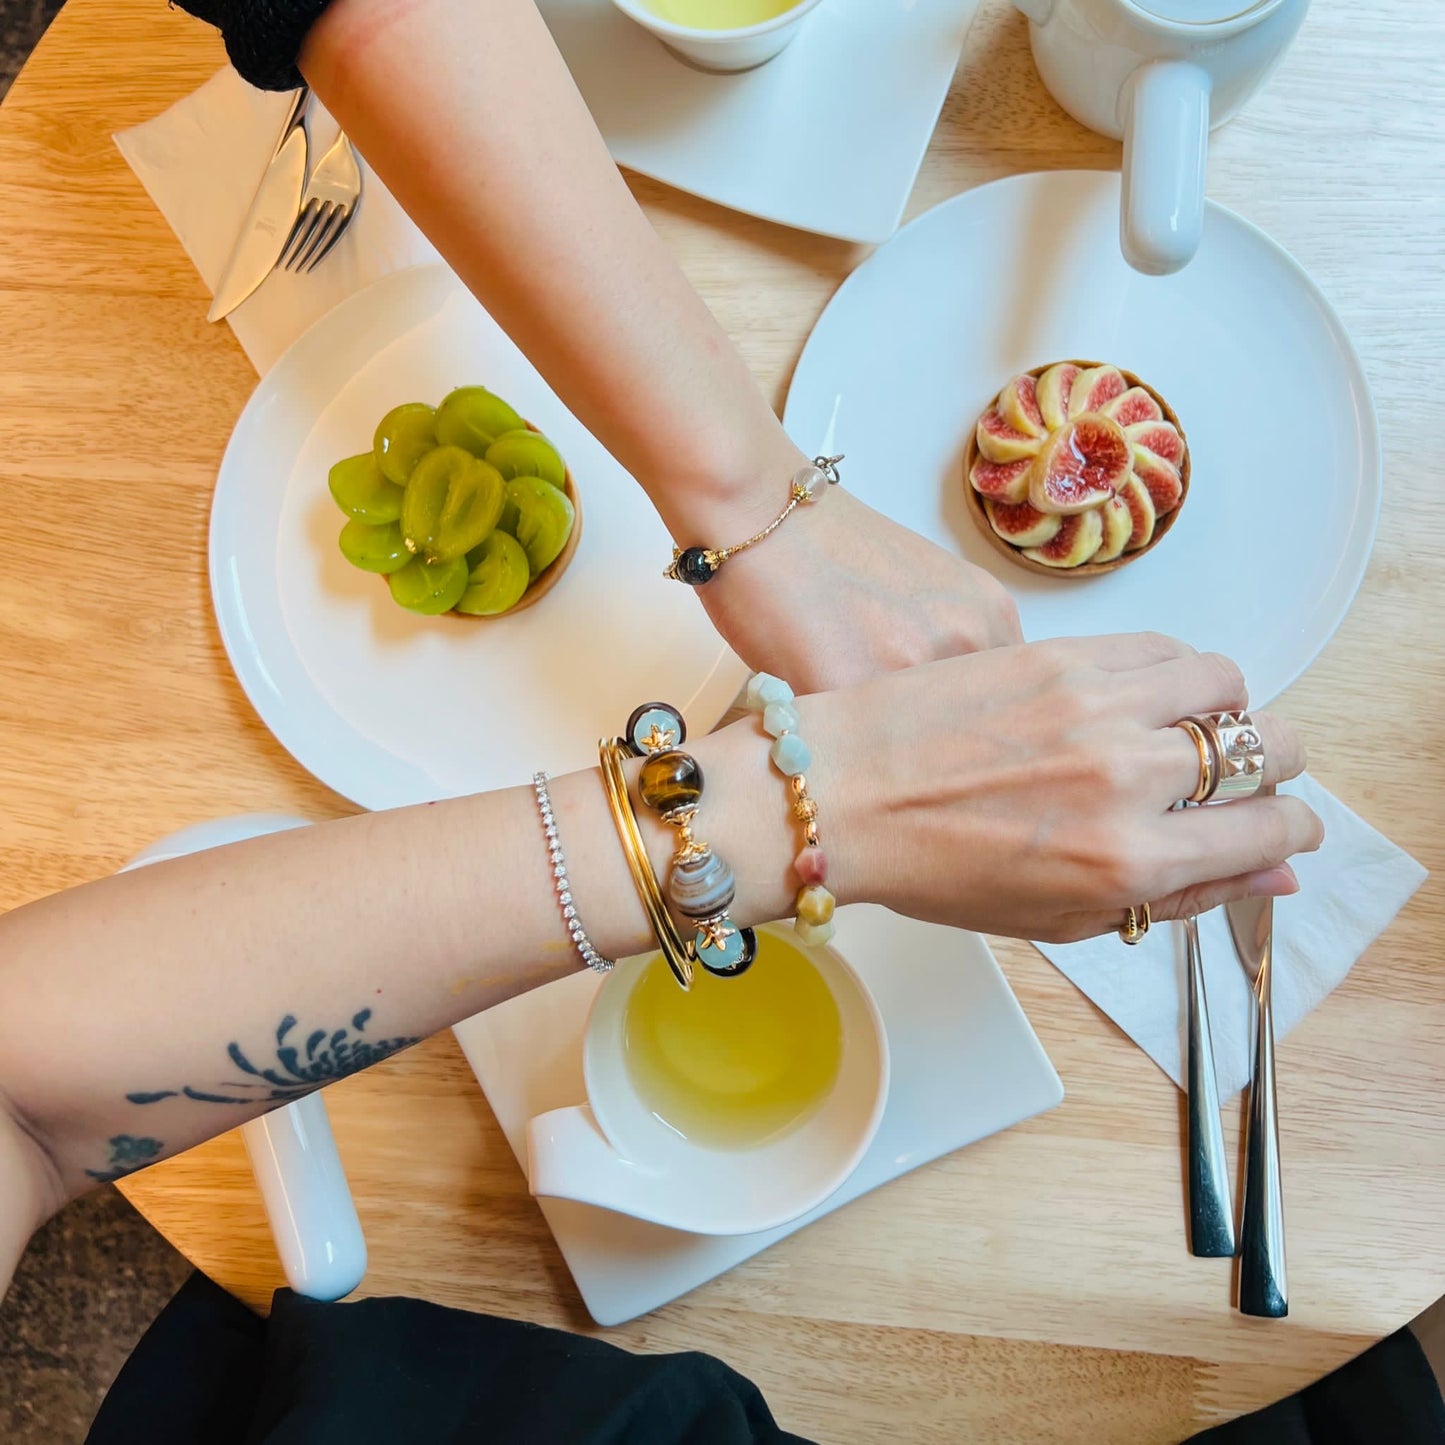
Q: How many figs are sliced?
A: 13